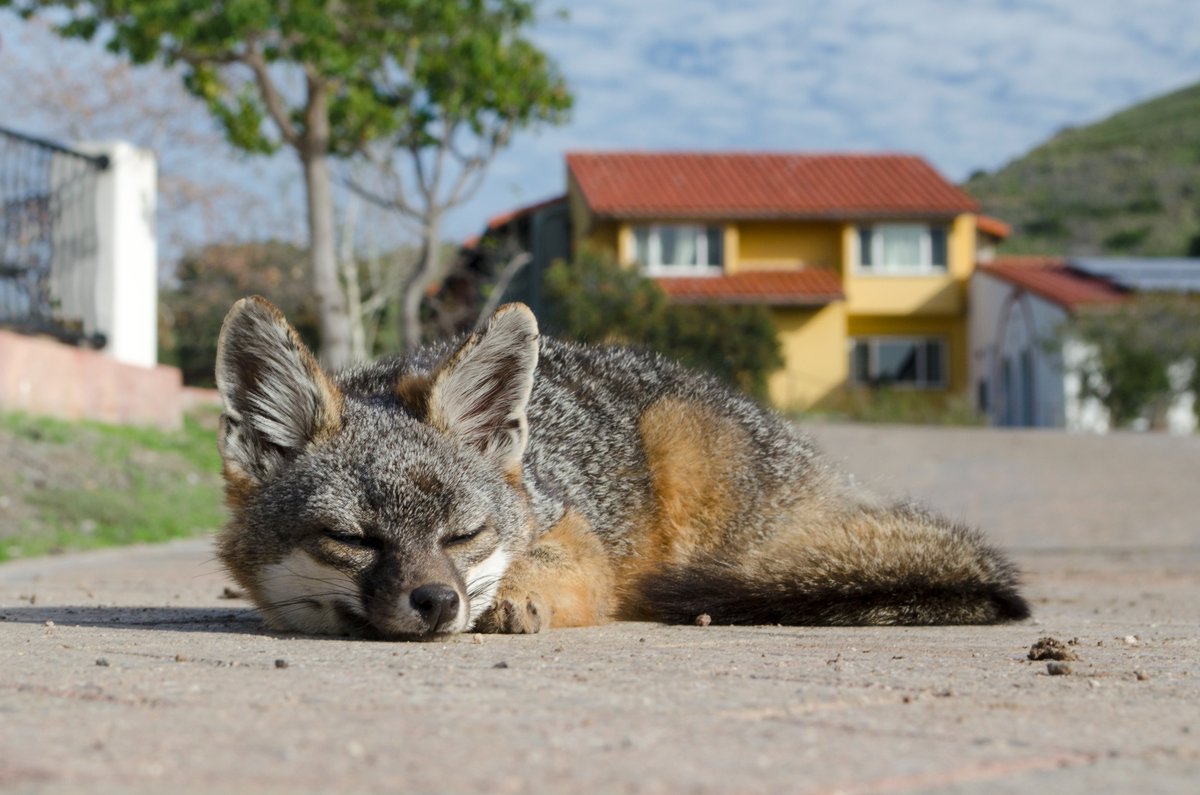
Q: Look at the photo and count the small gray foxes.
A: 1